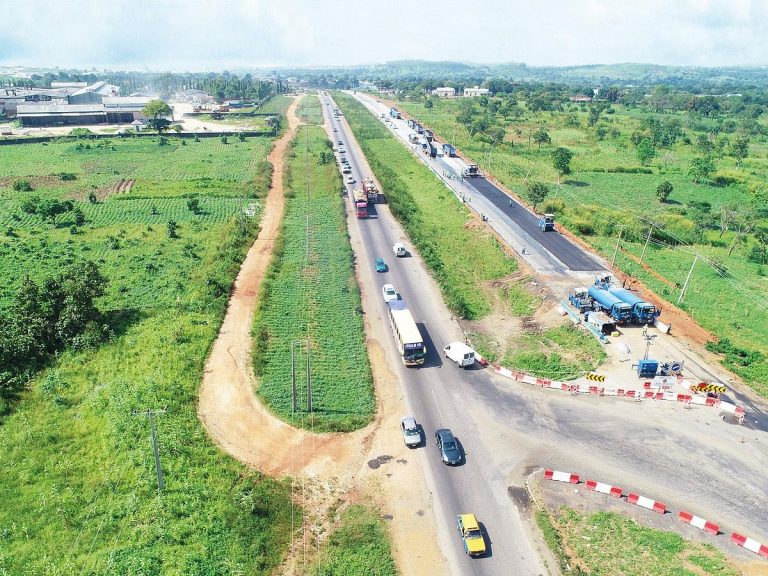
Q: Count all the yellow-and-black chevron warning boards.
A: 3